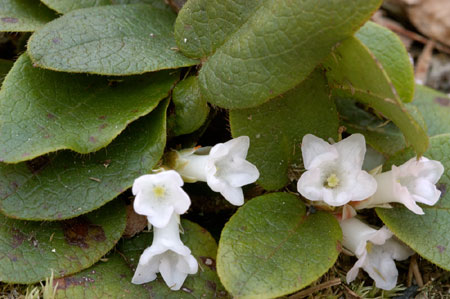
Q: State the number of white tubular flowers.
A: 6